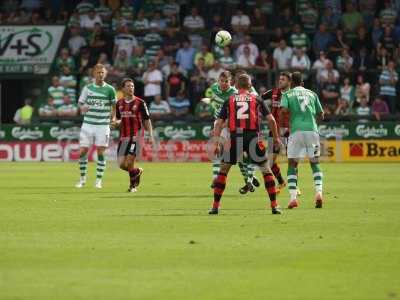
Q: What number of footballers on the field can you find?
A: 7